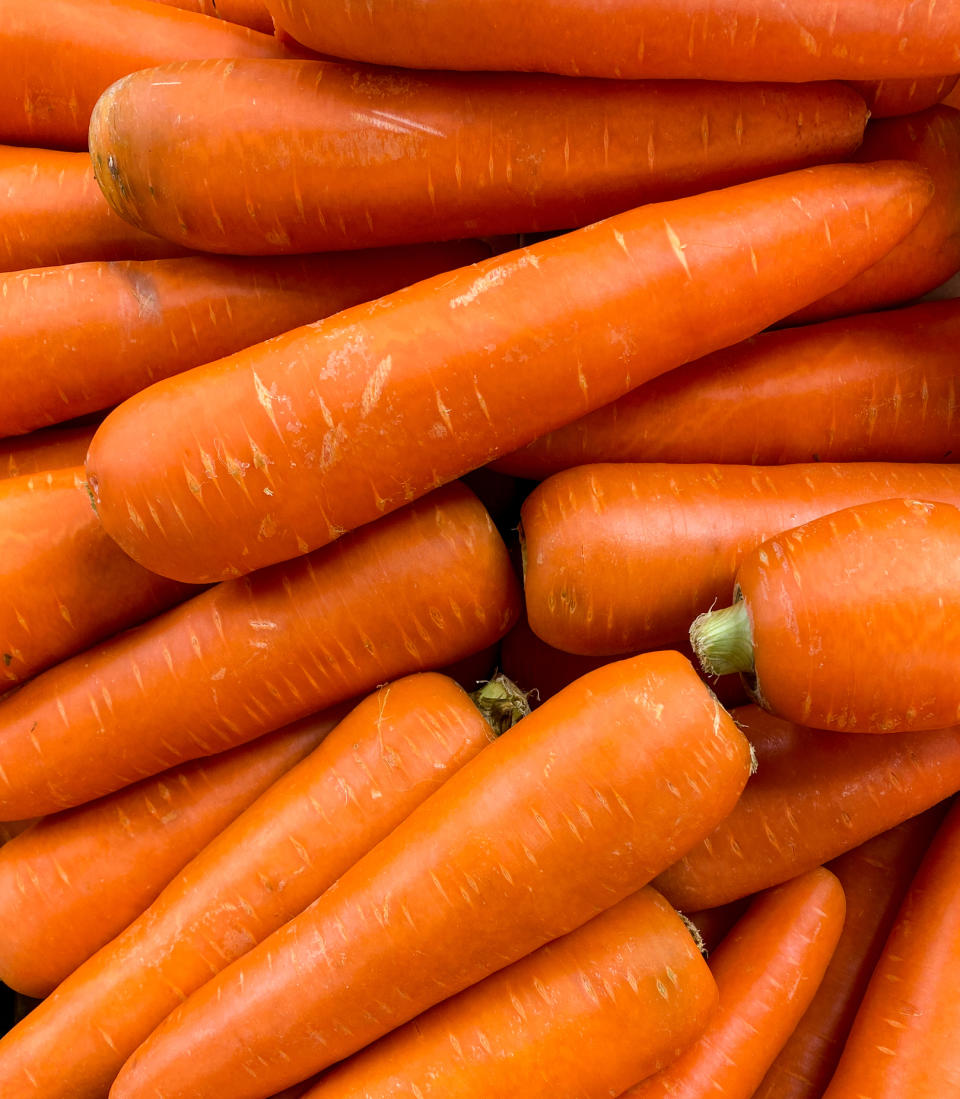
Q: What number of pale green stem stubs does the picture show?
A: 2